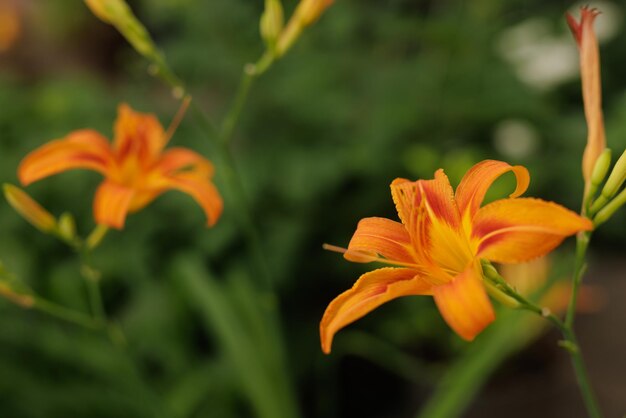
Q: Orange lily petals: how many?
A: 12